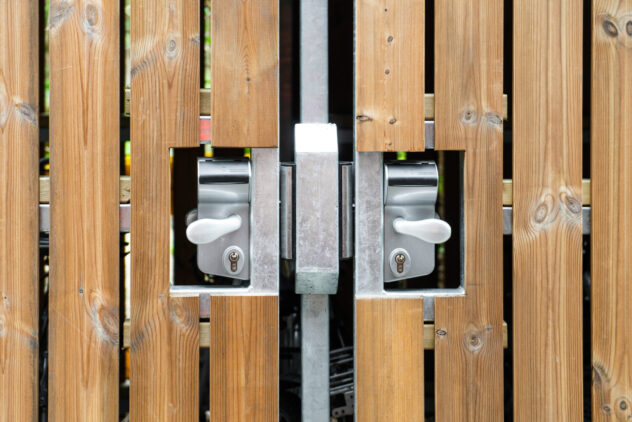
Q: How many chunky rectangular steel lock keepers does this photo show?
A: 1